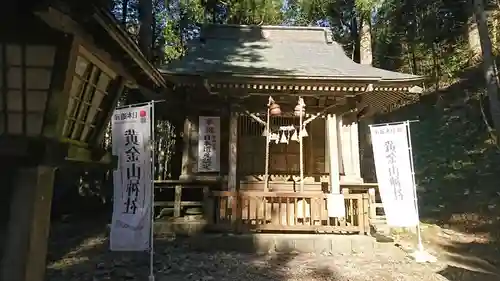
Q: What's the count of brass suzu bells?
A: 2